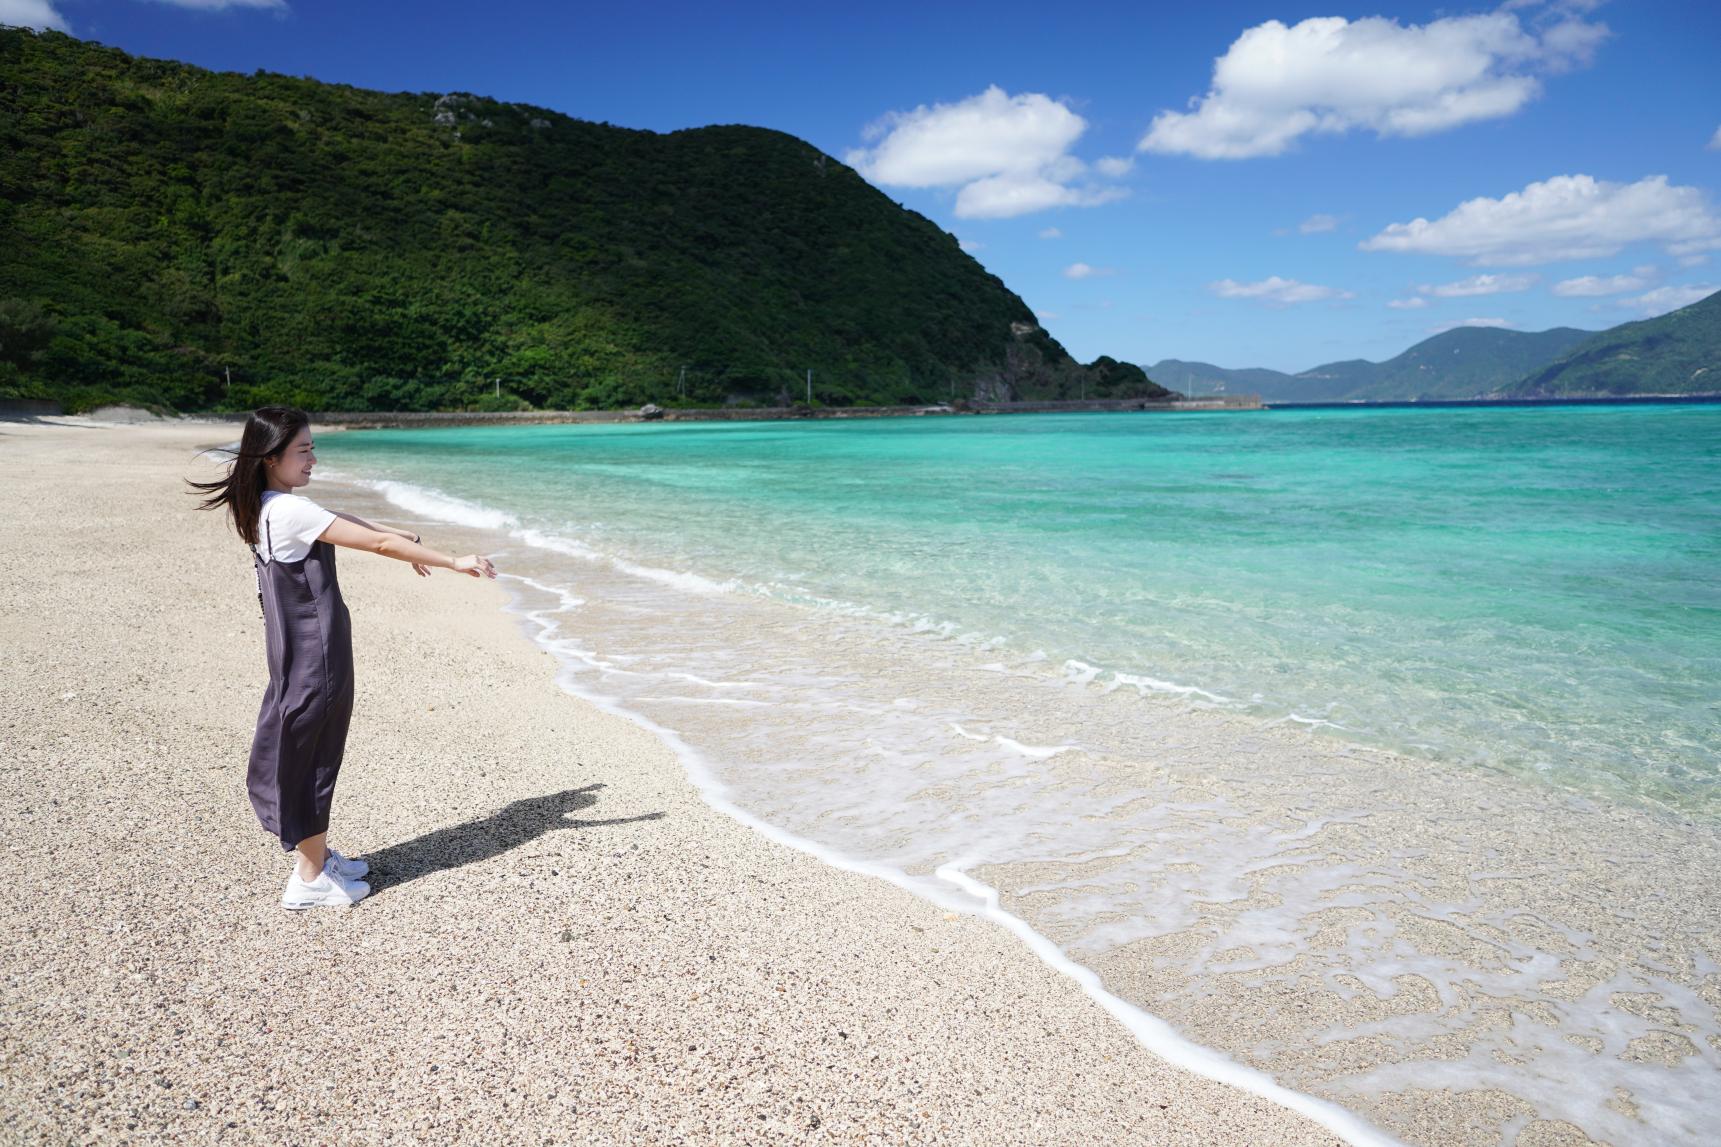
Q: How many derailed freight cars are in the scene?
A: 0